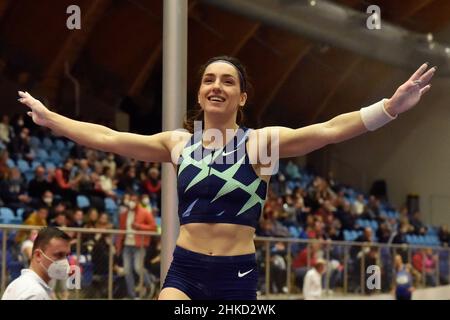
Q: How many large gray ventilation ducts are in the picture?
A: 1